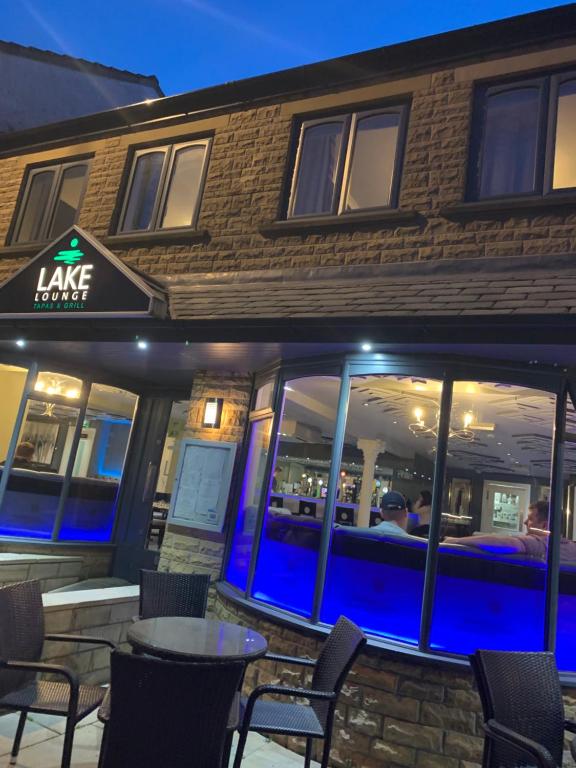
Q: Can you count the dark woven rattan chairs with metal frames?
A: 5